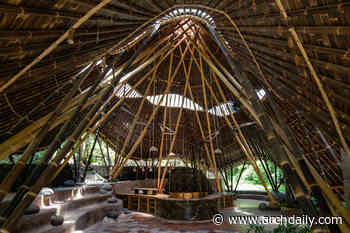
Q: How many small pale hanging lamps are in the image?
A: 3